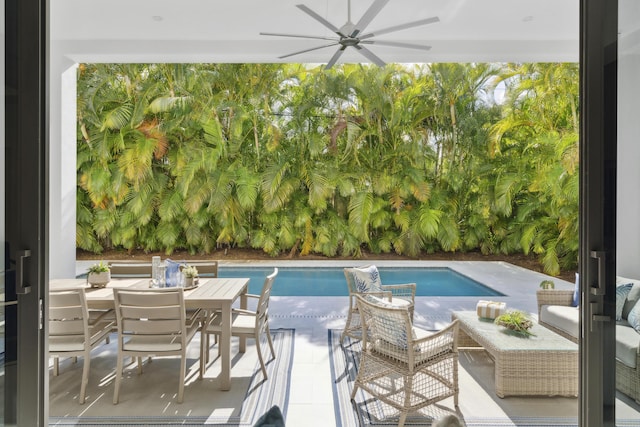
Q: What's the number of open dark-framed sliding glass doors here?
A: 2